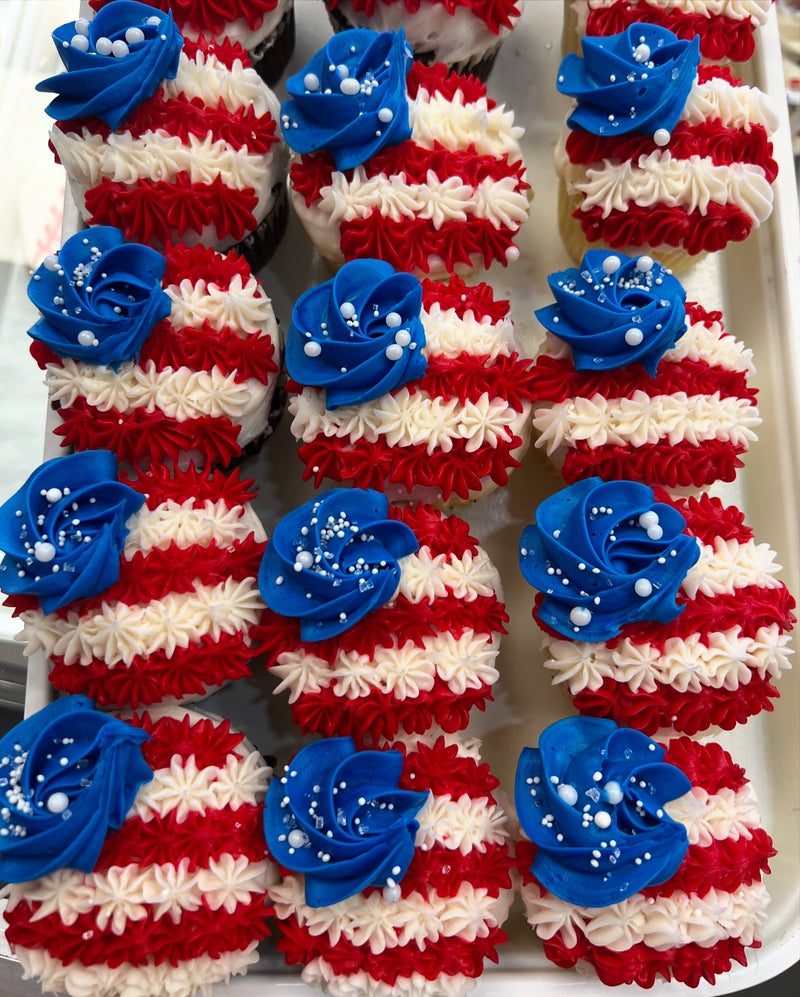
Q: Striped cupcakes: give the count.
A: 15